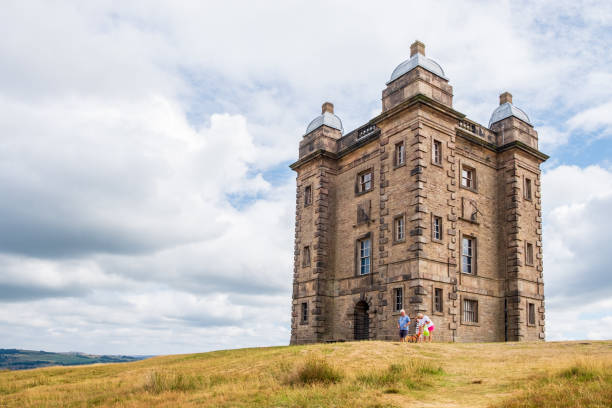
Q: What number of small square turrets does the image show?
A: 3